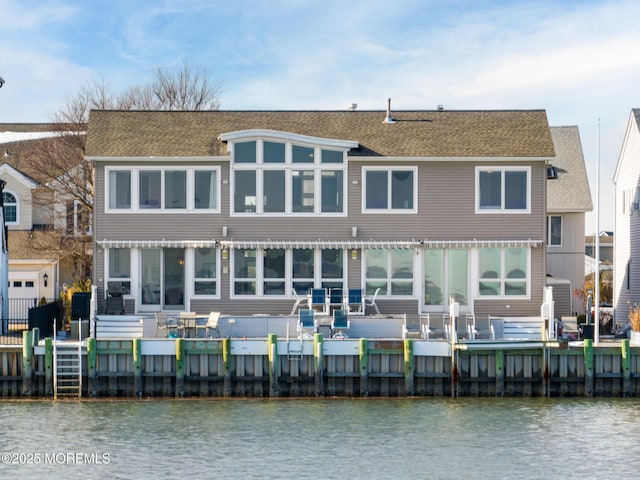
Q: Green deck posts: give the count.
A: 13